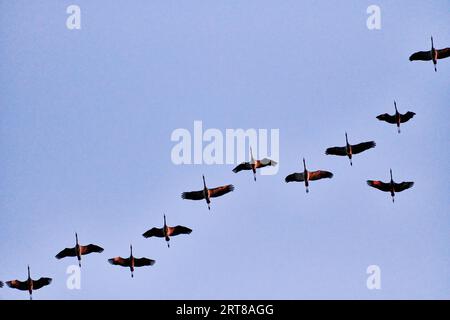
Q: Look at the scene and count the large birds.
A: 11